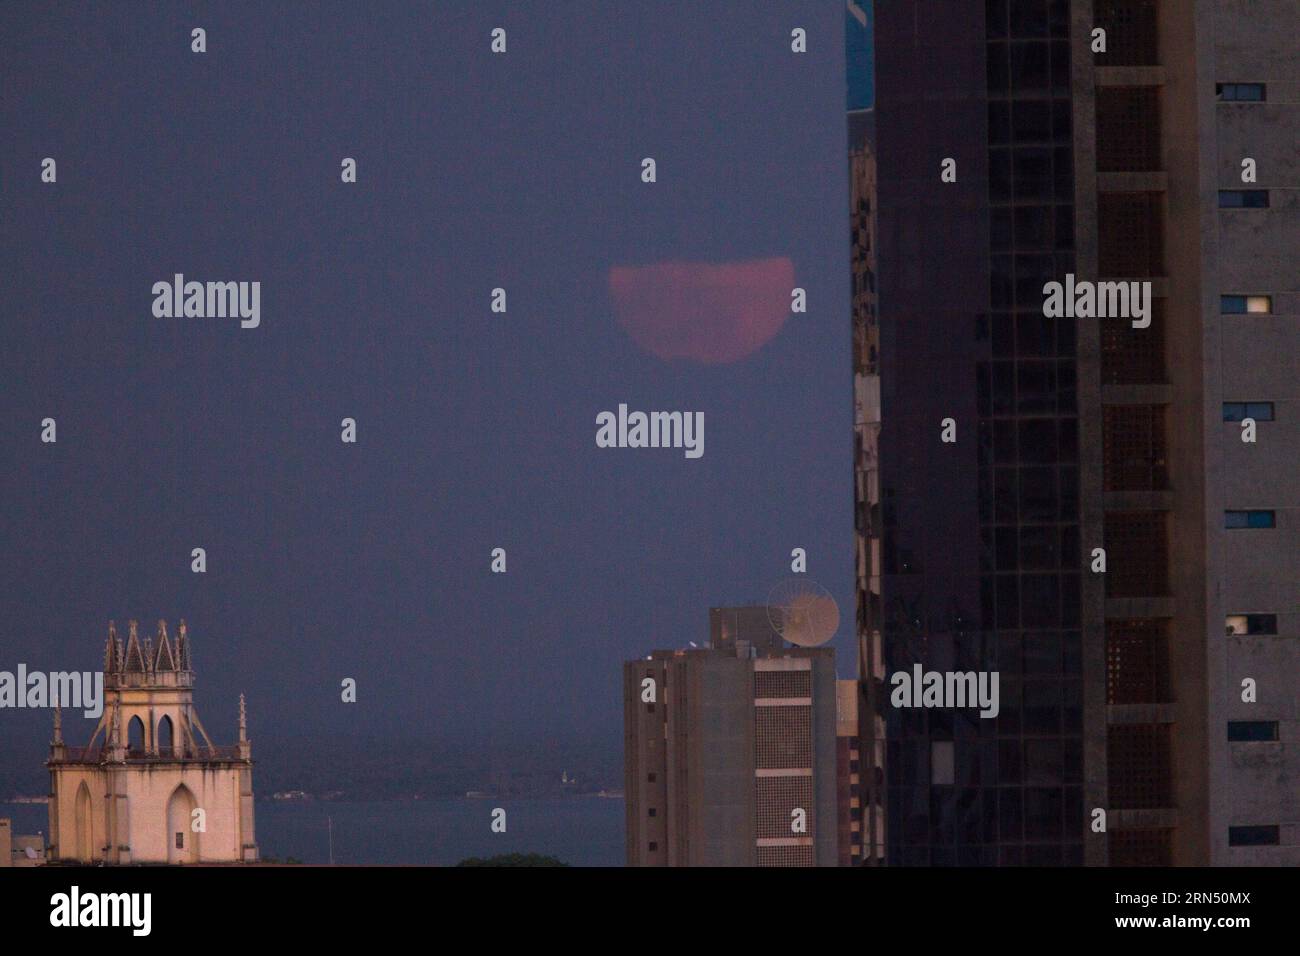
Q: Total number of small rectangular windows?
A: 8